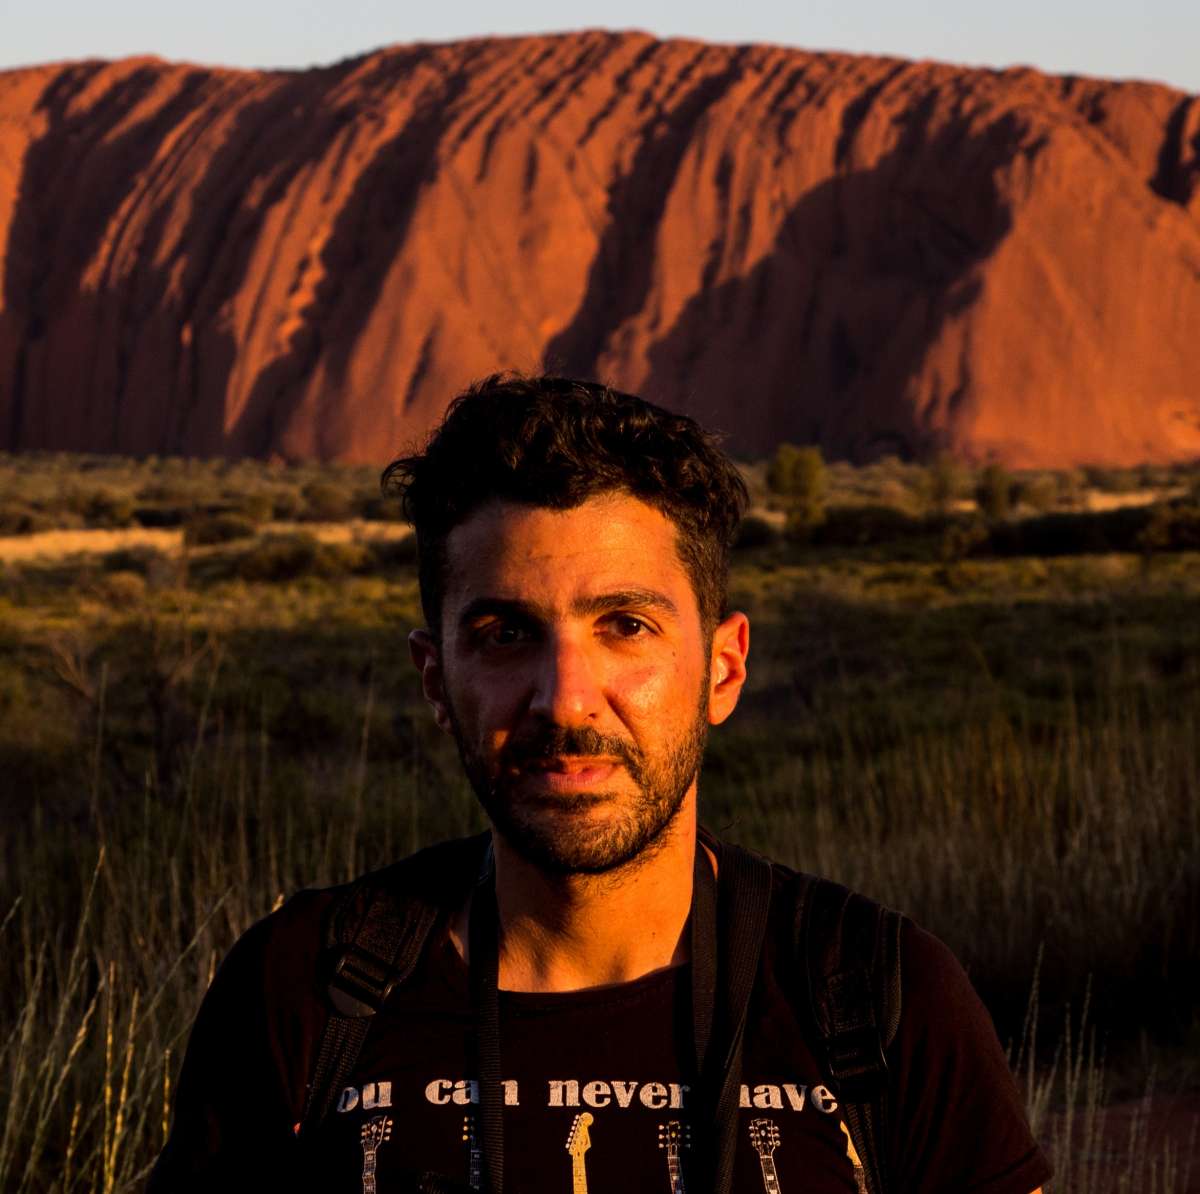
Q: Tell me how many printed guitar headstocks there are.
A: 6